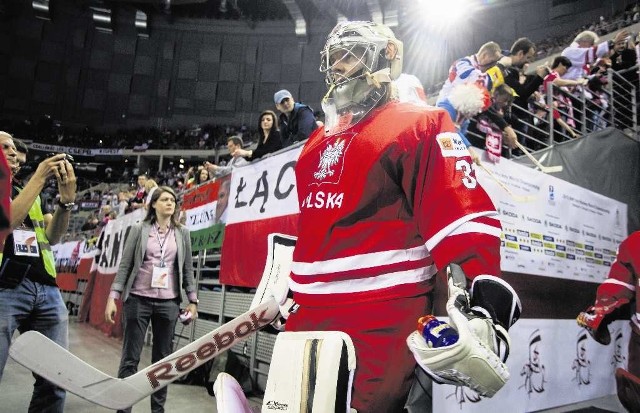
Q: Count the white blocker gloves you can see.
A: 1